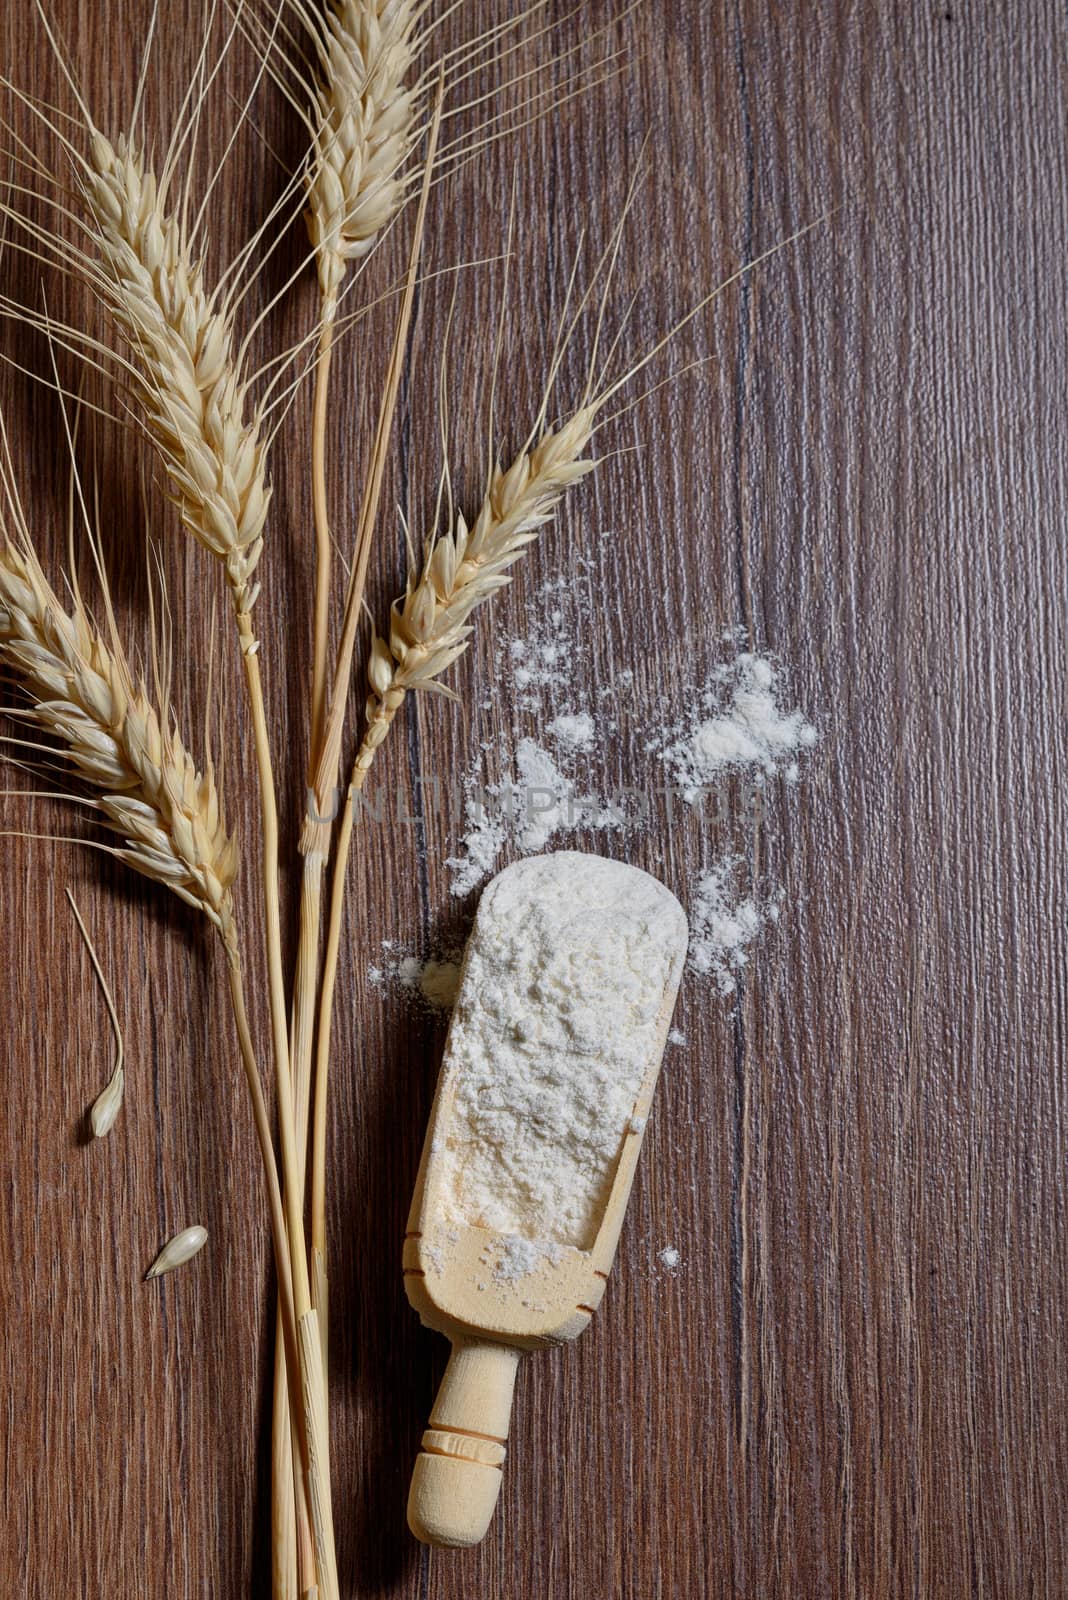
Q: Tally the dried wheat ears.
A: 4